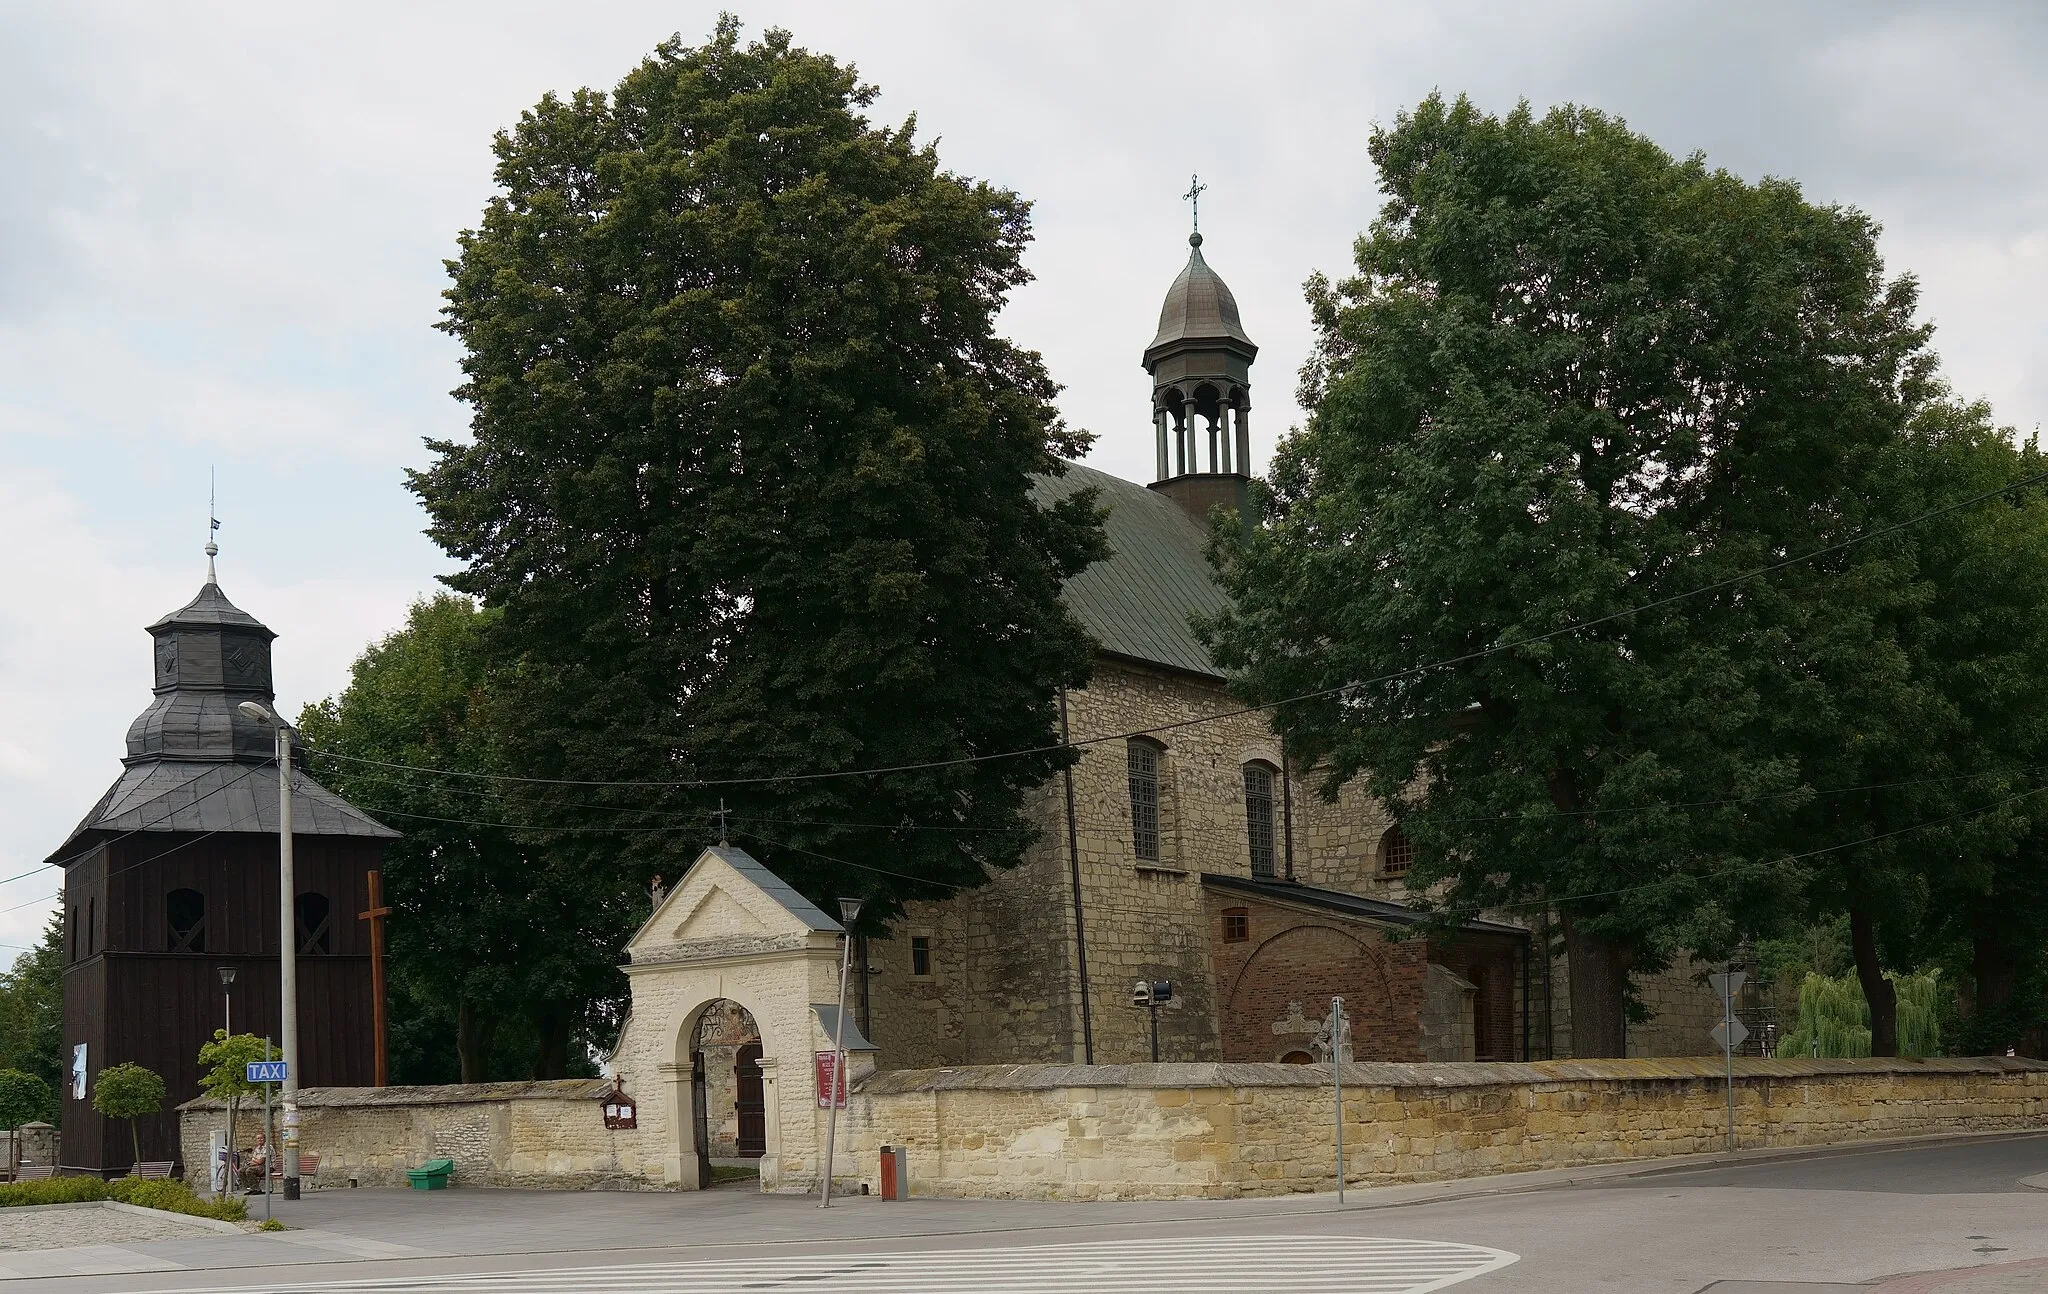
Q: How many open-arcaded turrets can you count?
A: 1